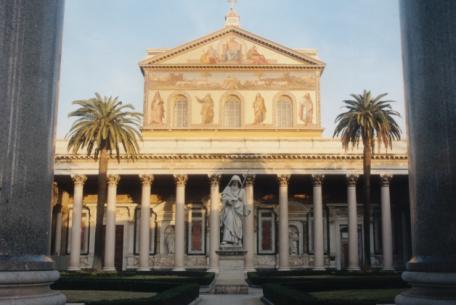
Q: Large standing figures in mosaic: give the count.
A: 4